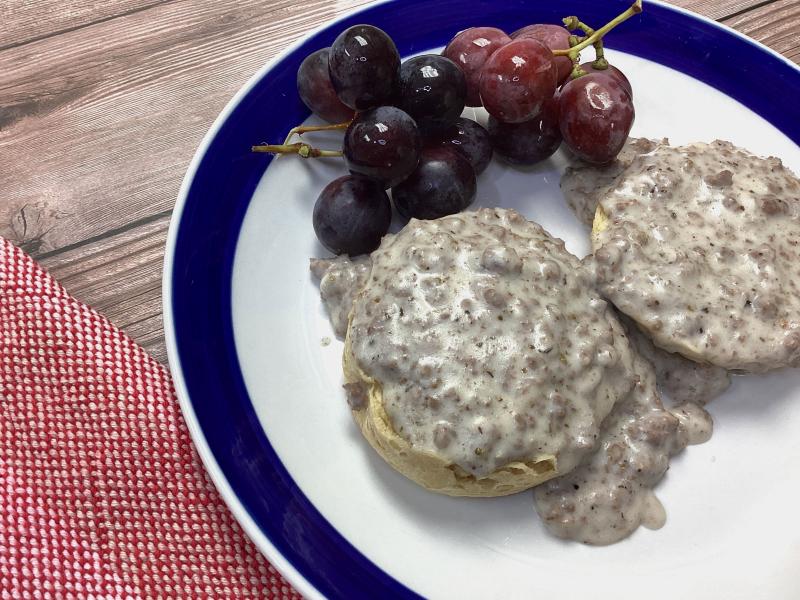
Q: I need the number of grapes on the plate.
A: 13